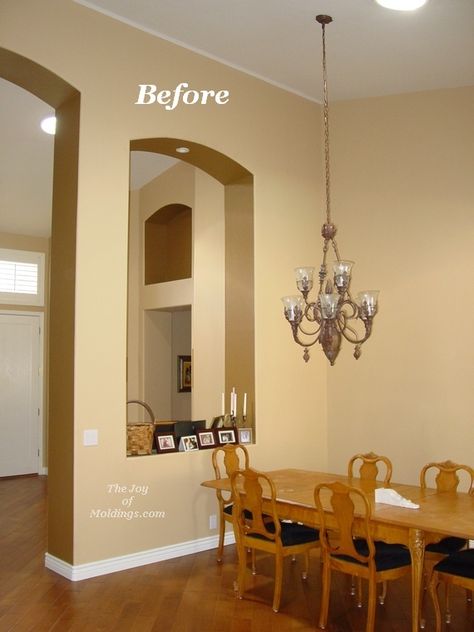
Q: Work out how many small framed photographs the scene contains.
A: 5